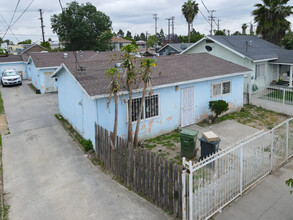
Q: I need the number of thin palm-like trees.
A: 3